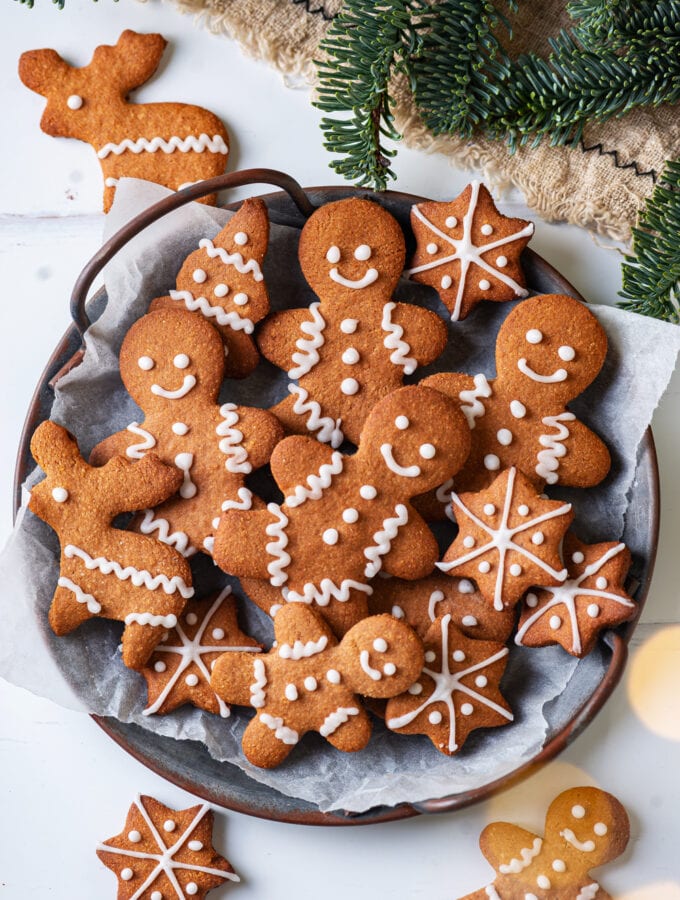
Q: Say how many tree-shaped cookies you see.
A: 1